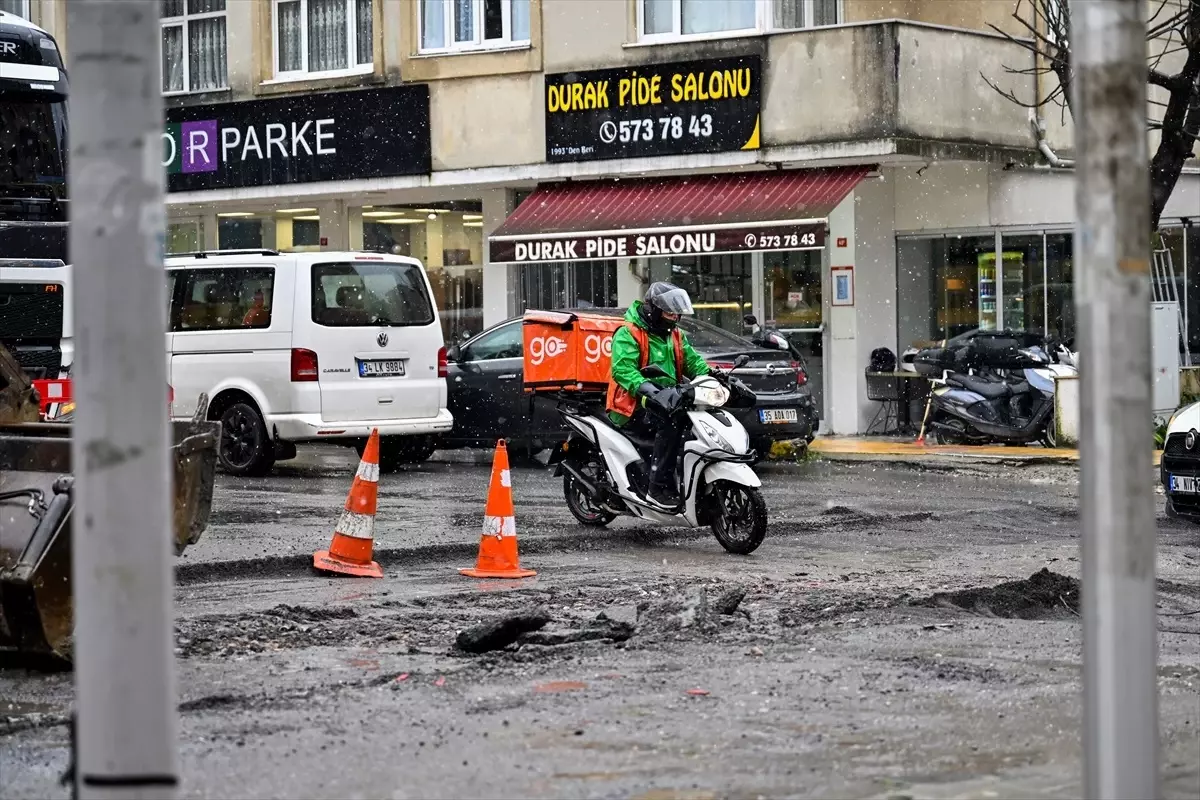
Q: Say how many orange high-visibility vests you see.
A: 1